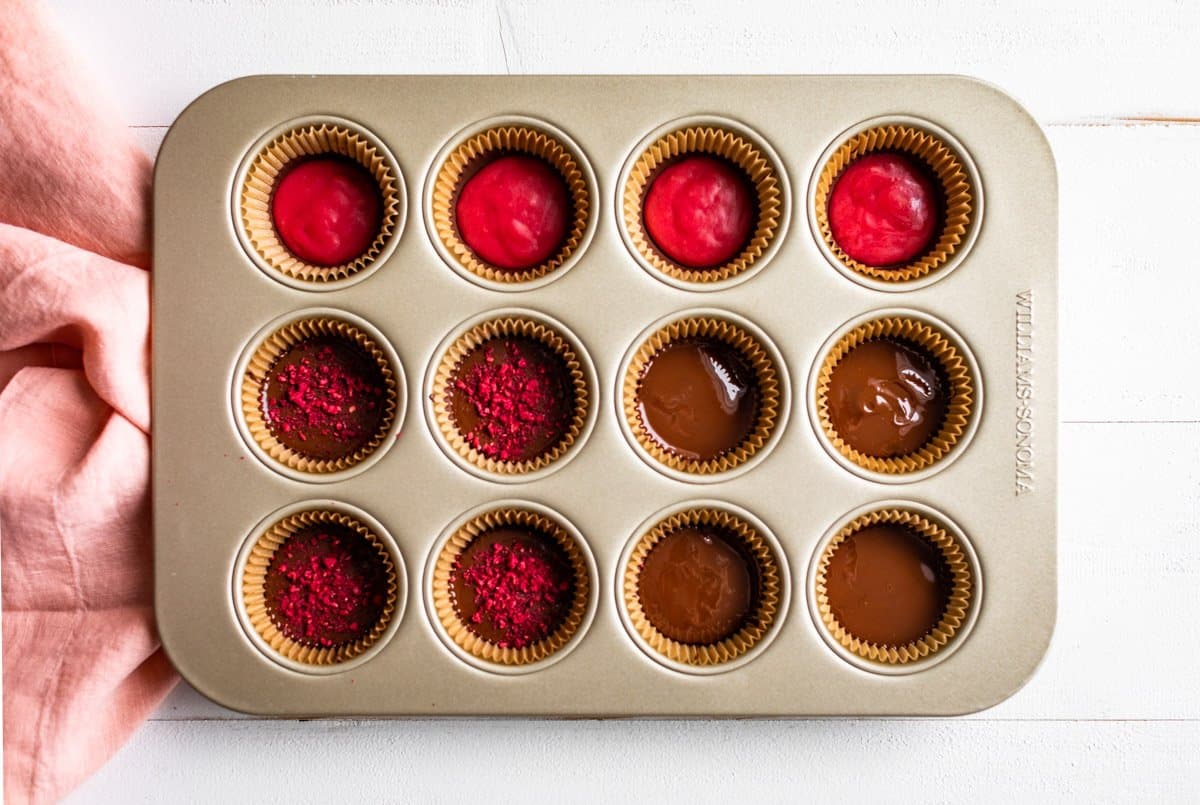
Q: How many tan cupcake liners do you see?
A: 12